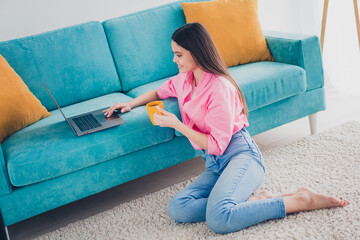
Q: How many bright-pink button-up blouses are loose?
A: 1